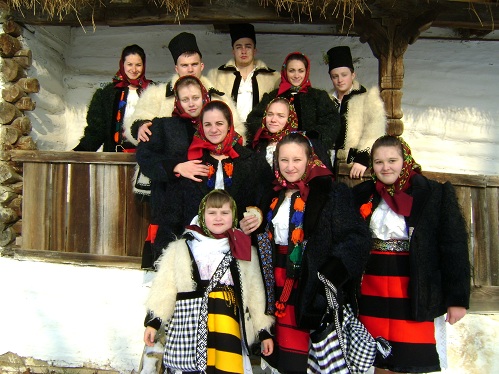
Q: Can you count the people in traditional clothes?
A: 11